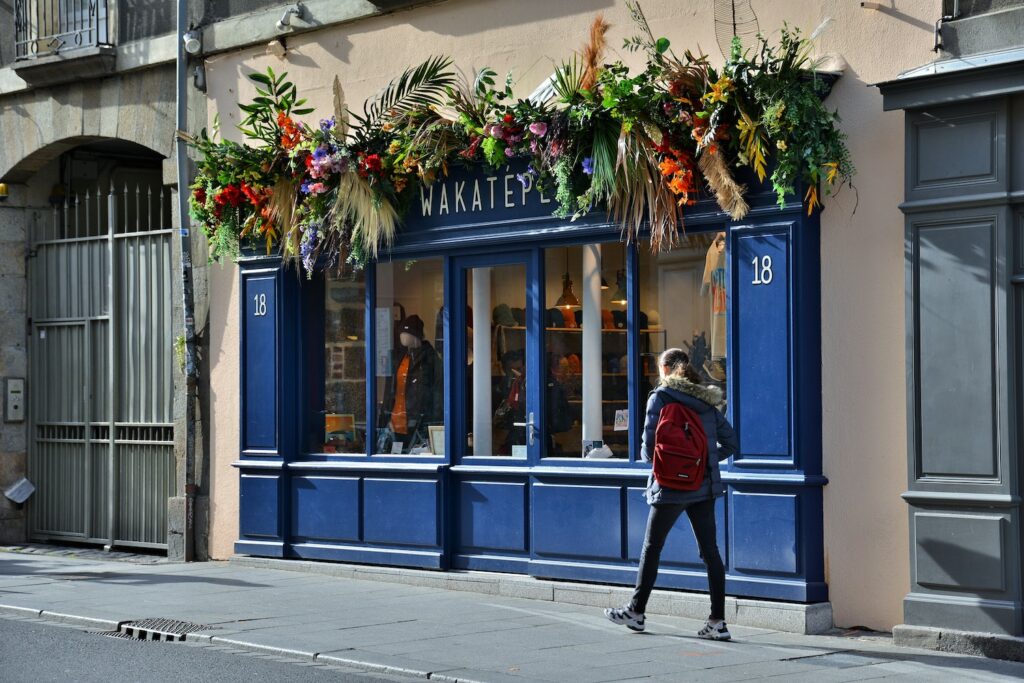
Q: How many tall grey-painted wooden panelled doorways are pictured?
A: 1